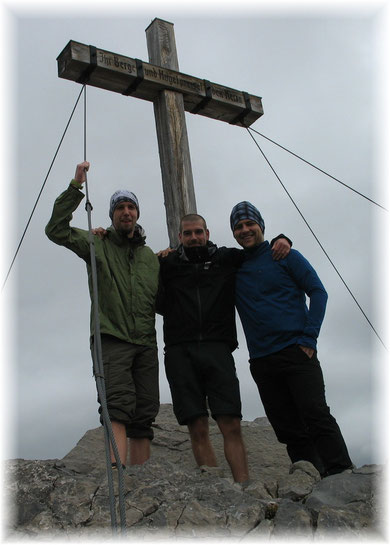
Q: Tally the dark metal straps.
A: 4